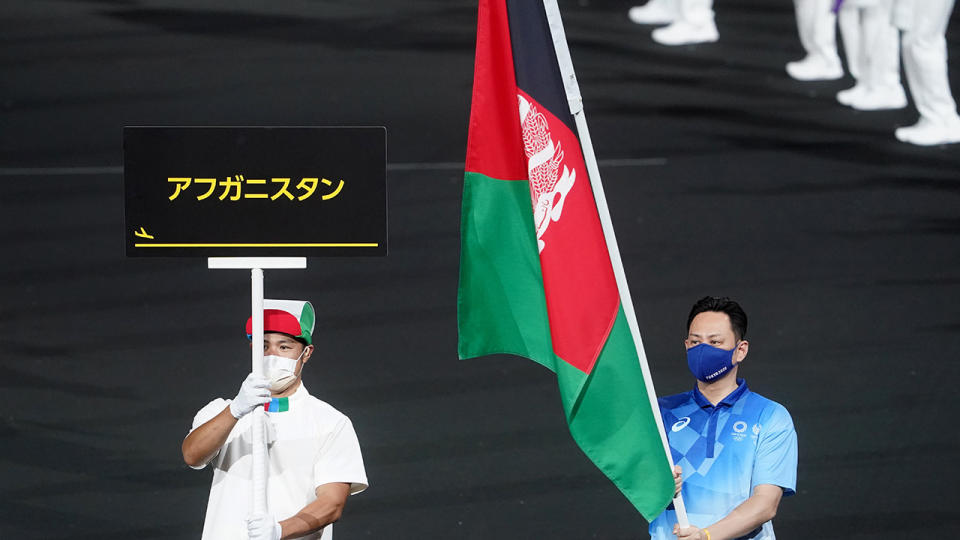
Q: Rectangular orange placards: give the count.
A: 0